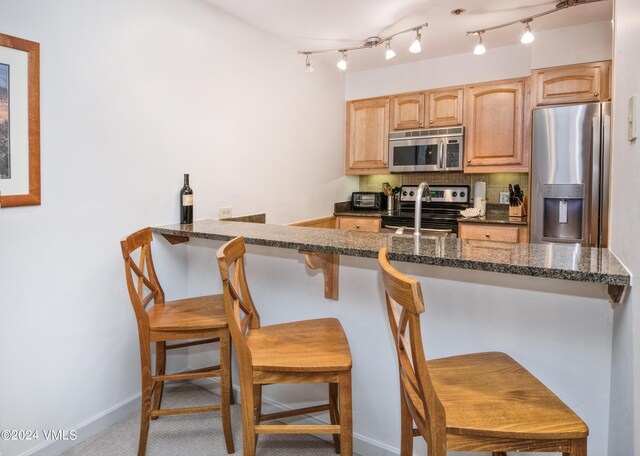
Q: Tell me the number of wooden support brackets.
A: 3